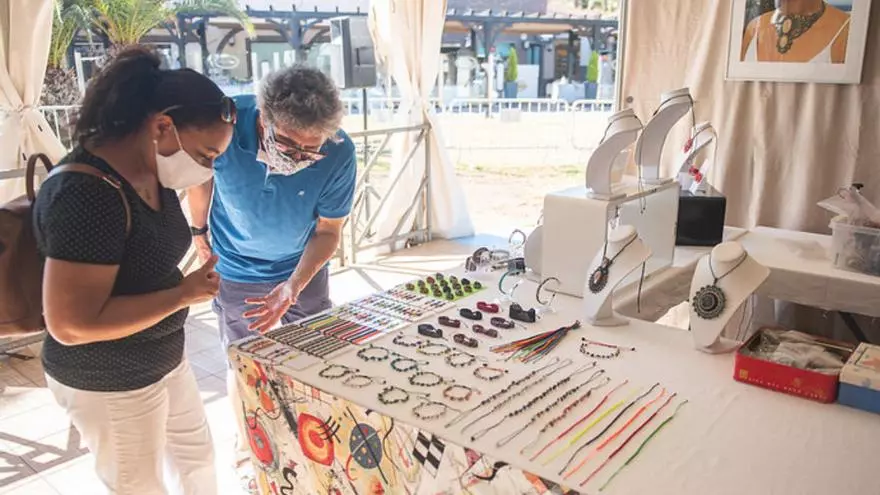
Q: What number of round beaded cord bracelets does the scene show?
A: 13